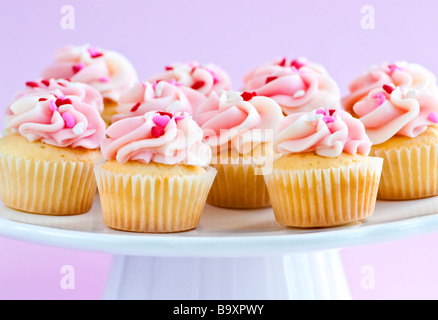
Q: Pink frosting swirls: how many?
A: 11